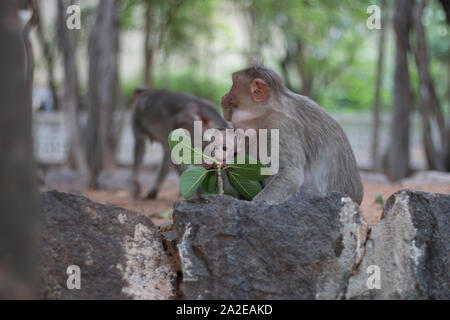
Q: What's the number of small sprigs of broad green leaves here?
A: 1